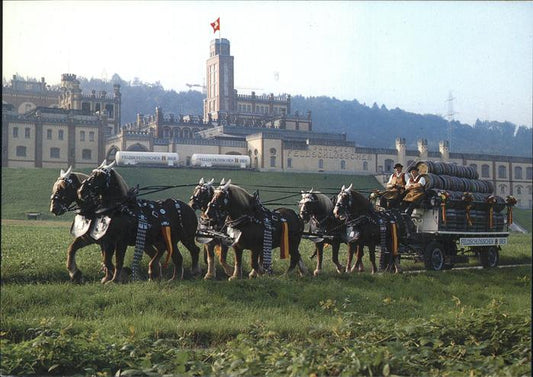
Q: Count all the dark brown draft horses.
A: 6